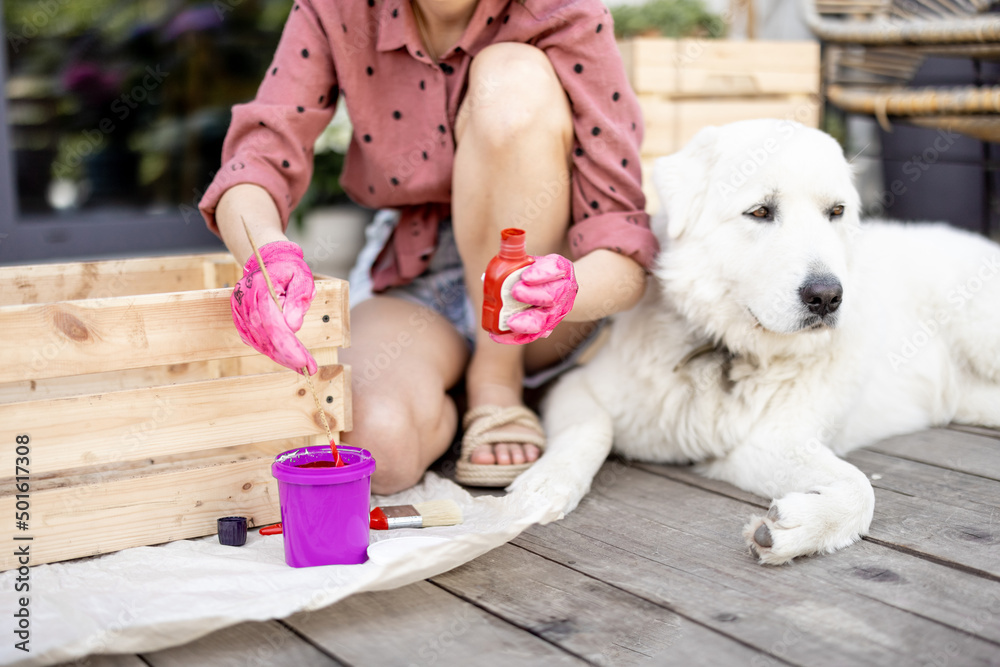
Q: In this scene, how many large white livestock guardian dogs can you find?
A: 1